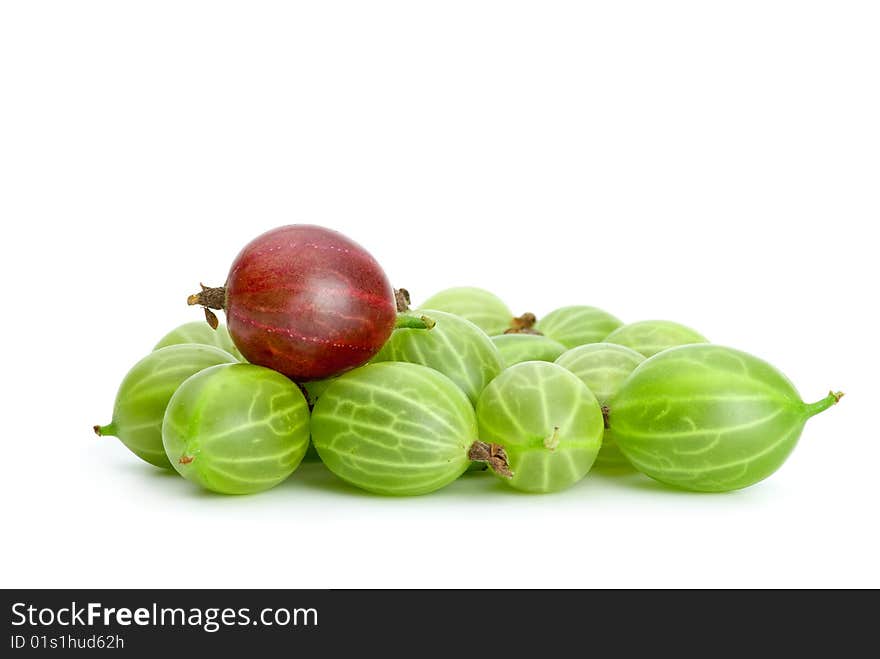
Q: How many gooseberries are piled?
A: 13